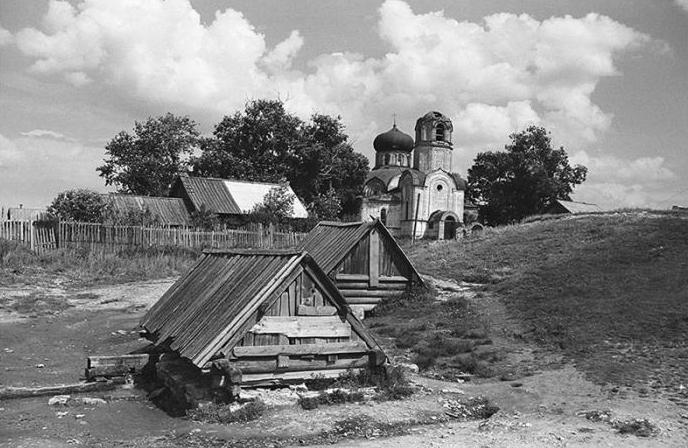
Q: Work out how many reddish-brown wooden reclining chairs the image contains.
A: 0